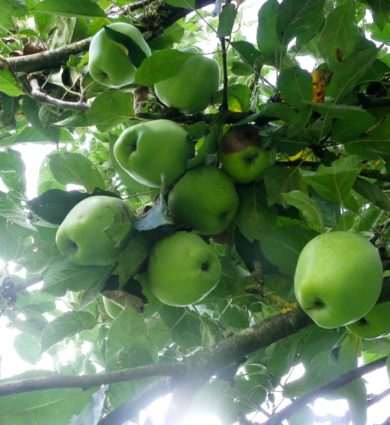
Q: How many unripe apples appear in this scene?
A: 9